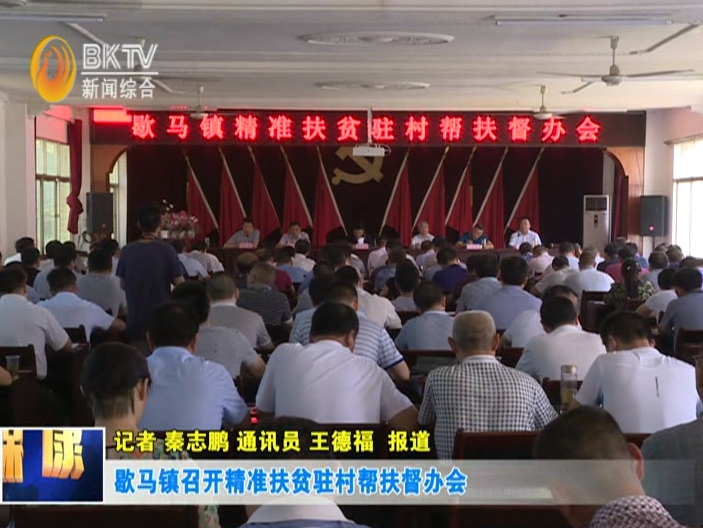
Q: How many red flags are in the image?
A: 10